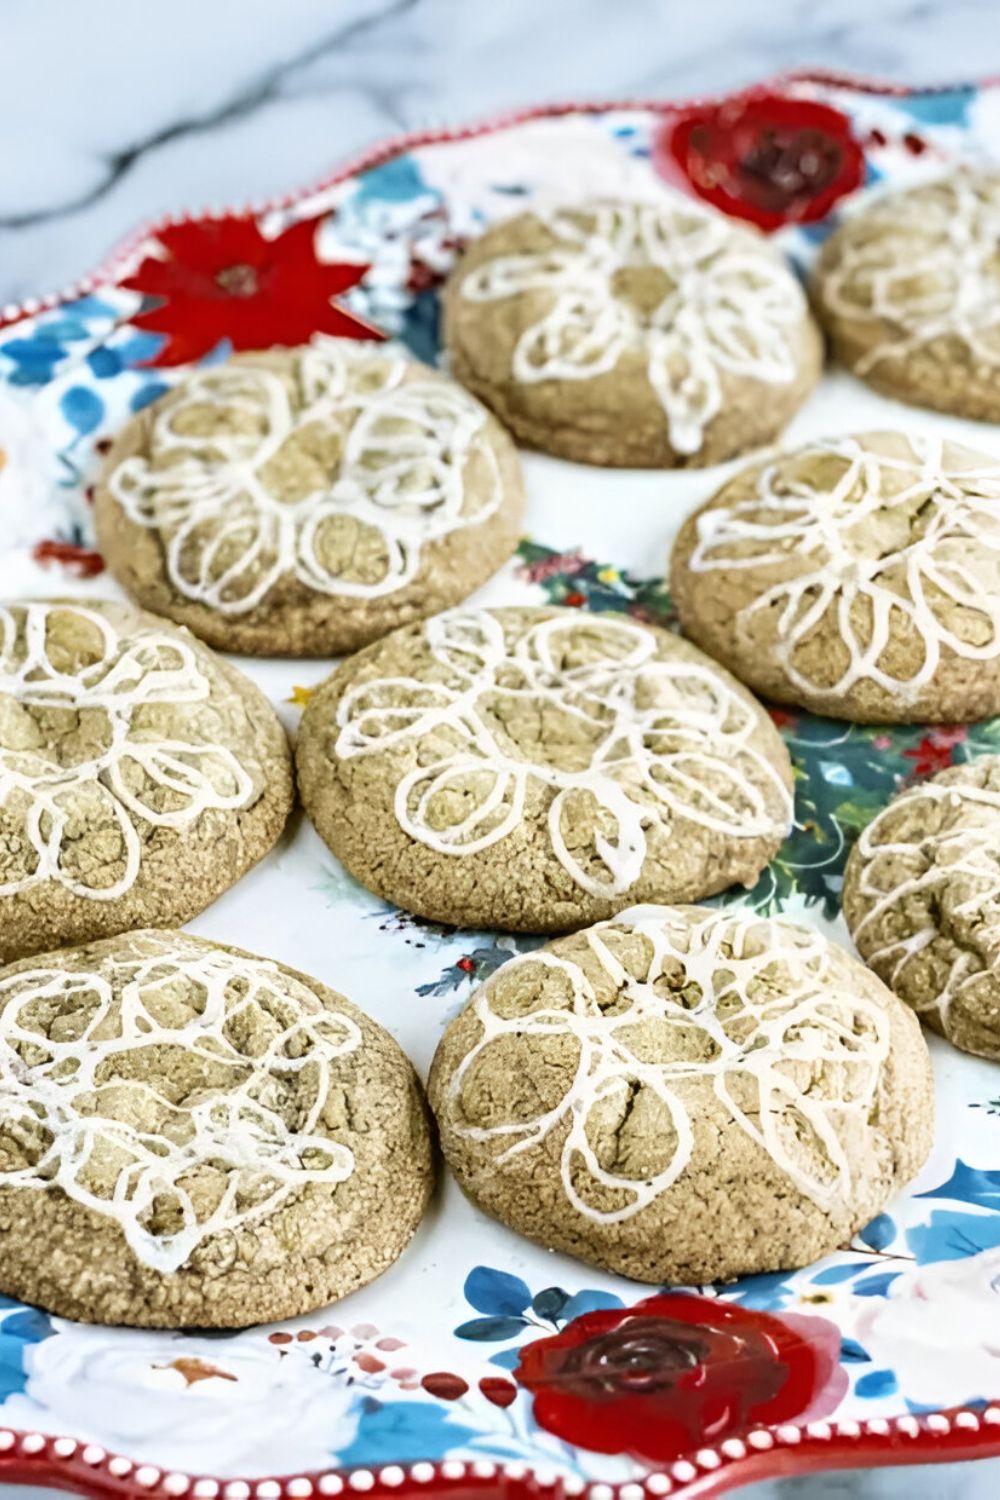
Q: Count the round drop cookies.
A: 9